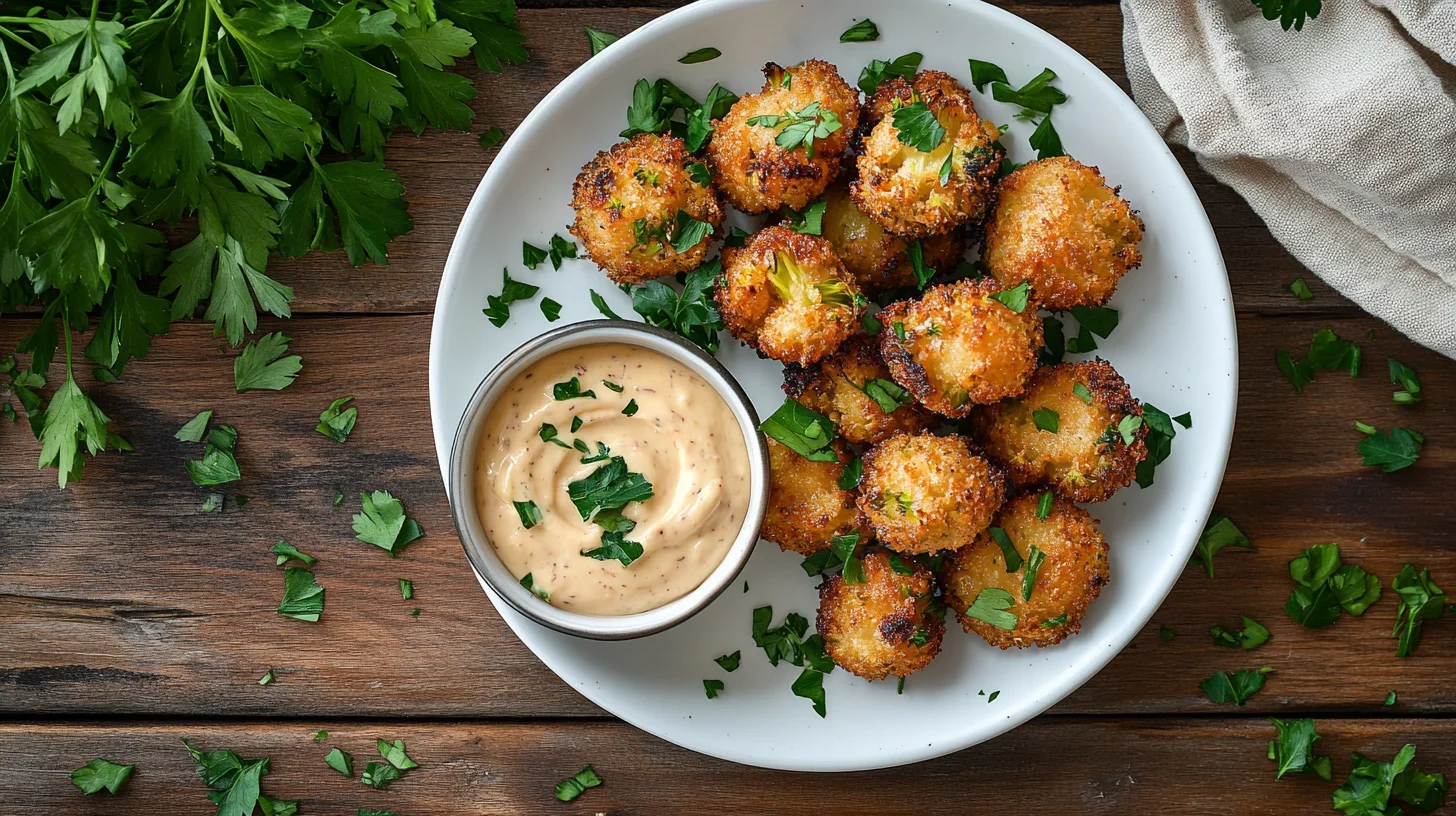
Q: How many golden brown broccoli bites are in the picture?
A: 13